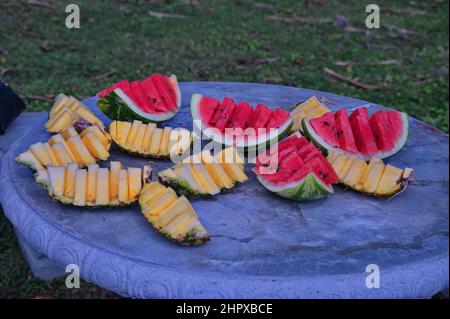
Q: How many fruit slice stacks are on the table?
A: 12